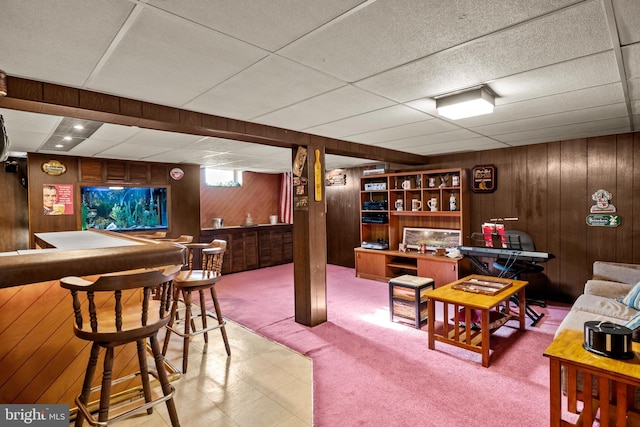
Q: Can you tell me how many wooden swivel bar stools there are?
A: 4